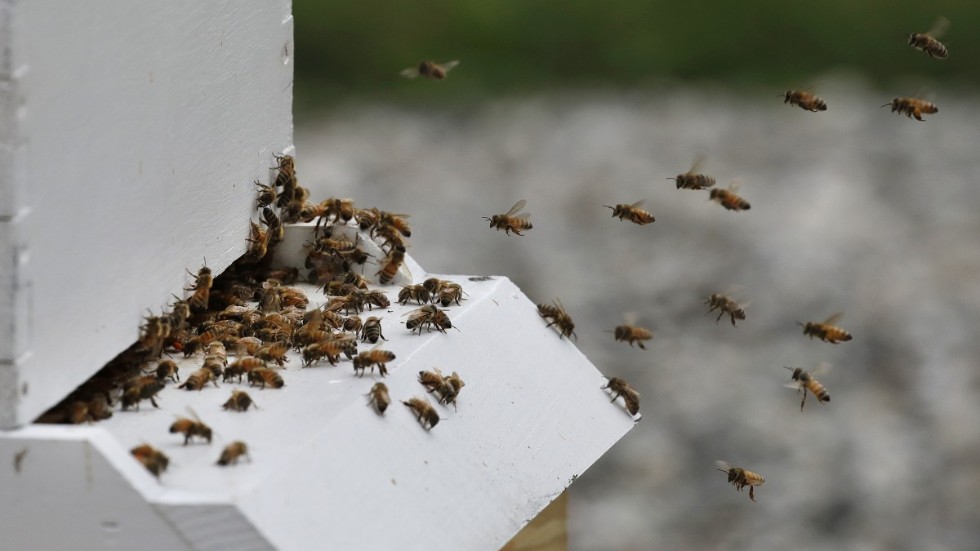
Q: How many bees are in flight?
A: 13